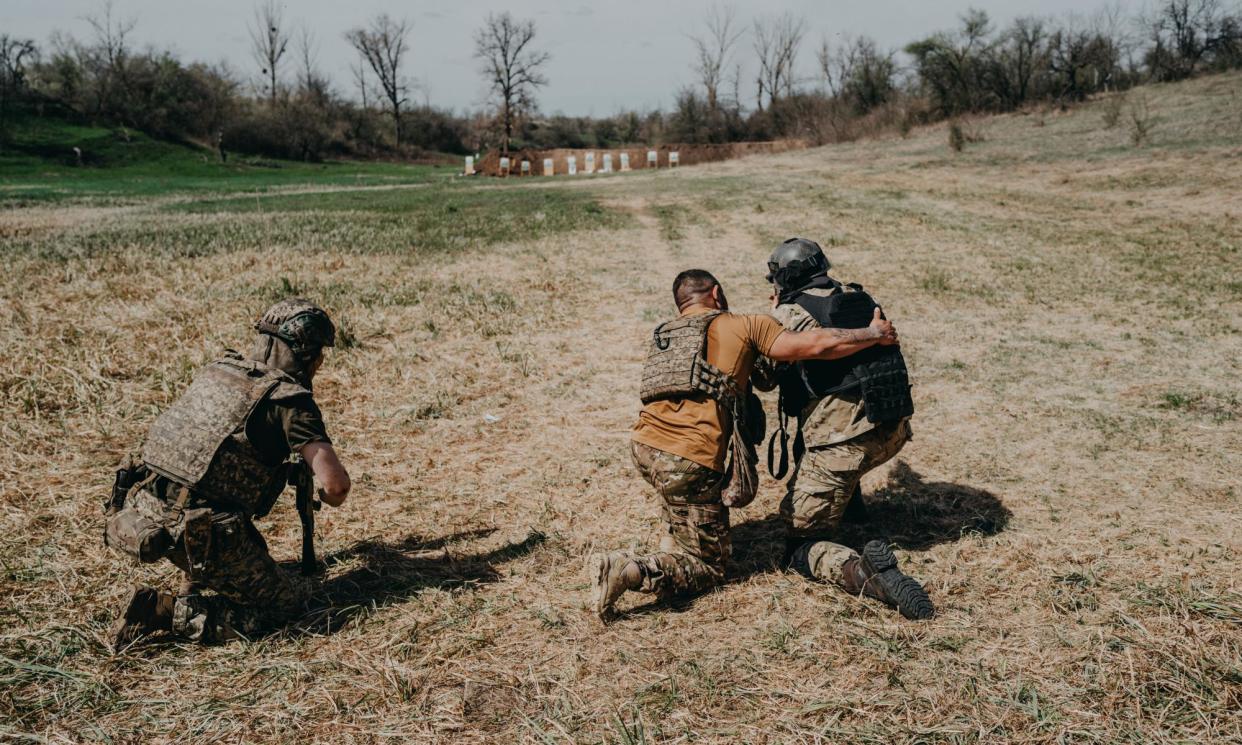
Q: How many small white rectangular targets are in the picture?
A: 10